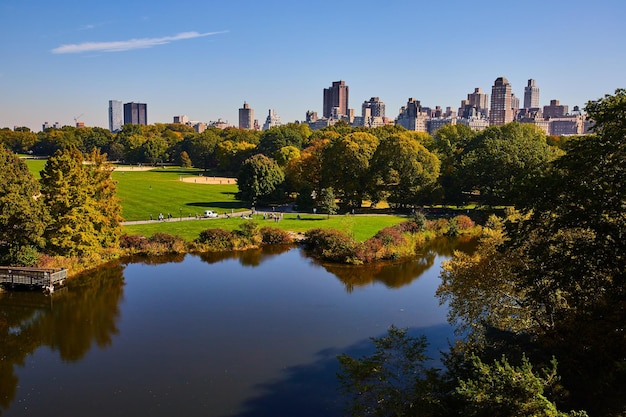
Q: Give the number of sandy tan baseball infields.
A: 2